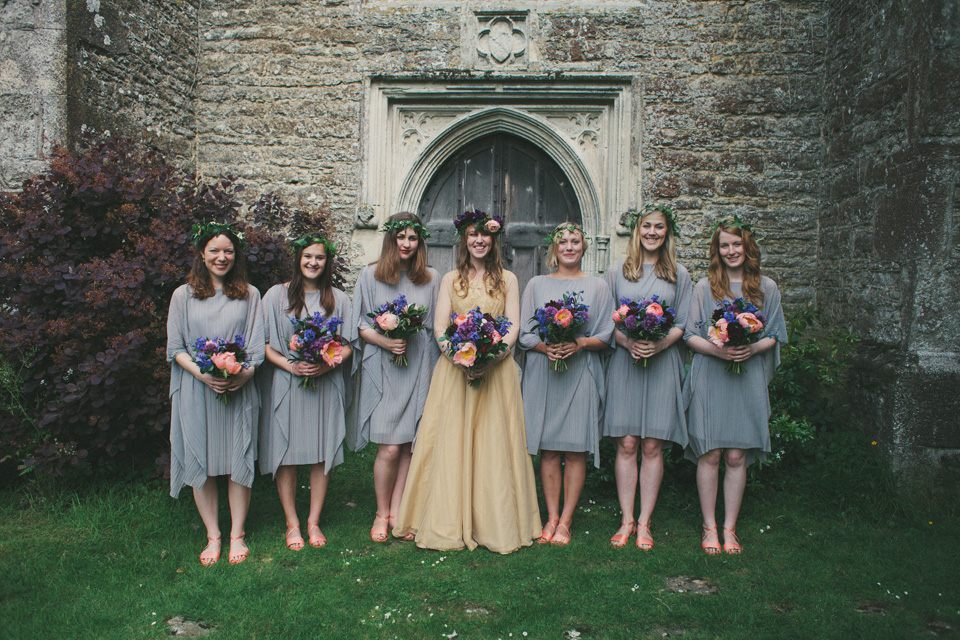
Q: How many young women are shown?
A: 7